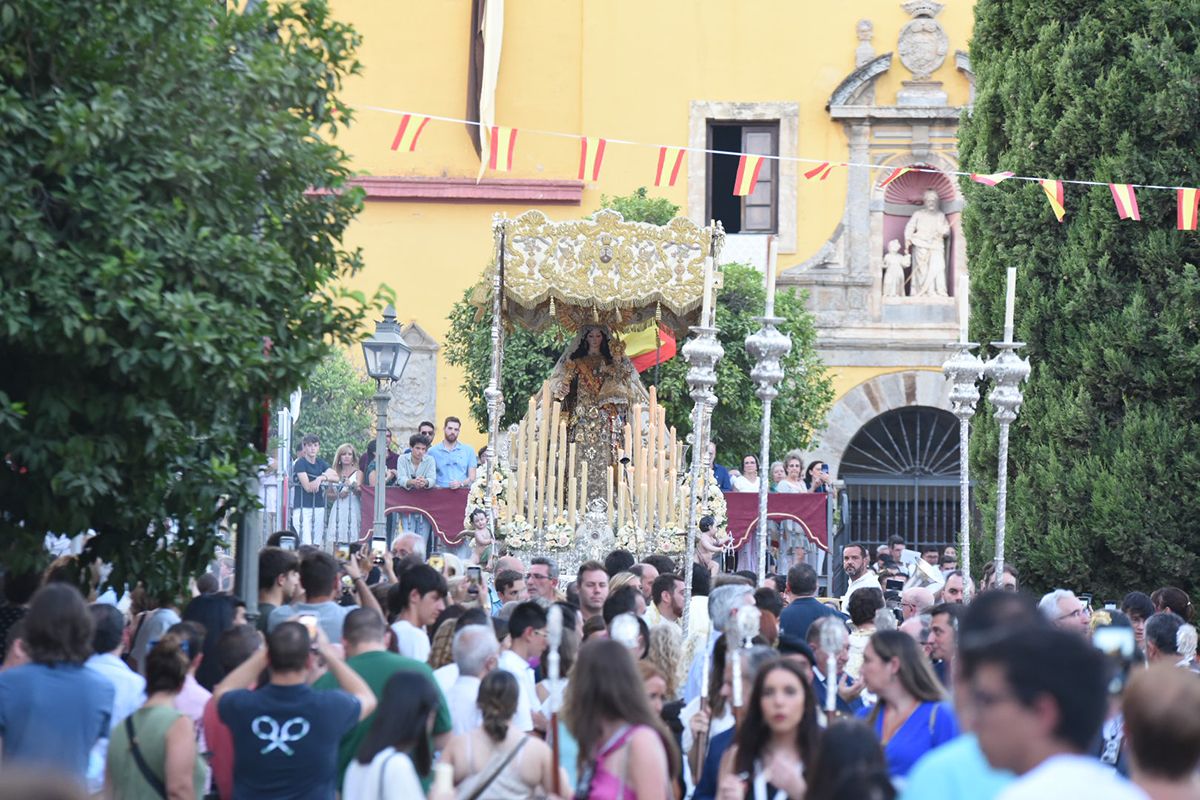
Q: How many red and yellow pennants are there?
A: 11